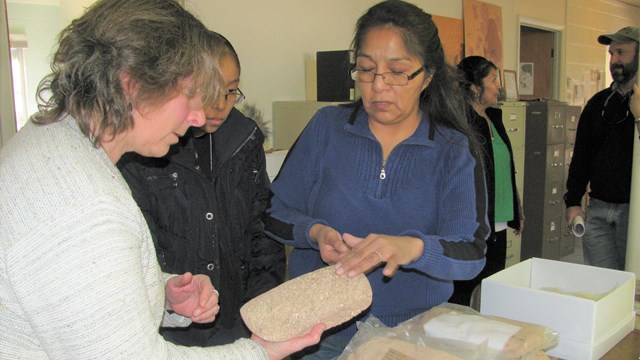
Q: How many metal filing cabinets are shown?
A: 3